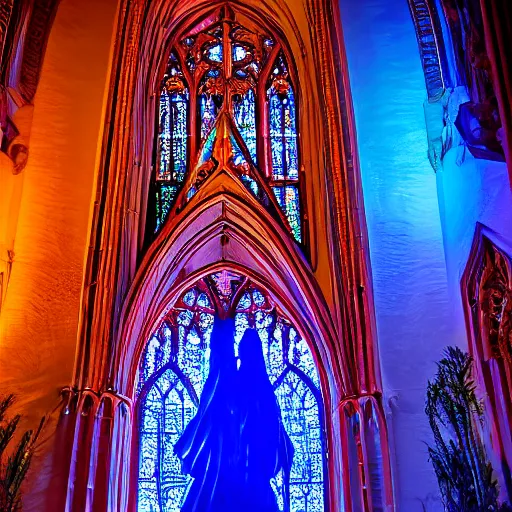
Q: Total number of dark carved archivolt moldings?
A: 2